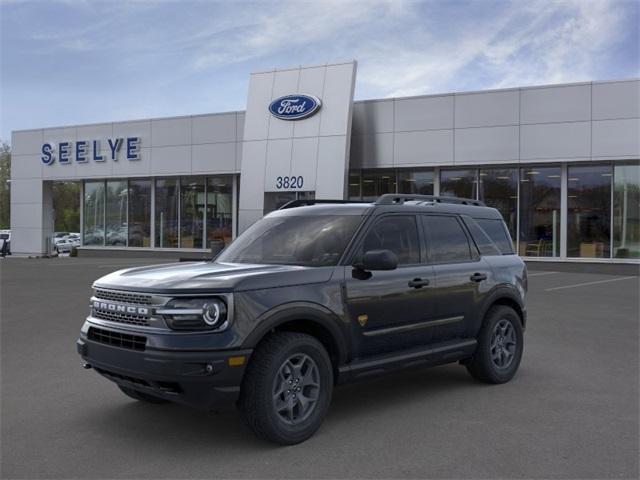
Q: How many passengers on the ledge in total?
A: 0